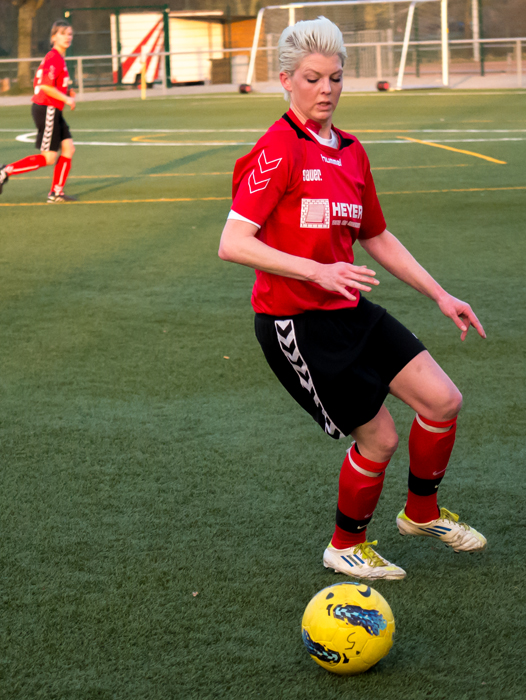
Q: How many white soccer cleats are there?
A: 2